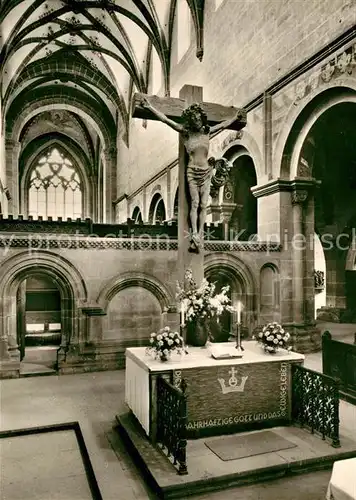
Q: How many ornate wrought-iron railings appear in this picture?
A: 2